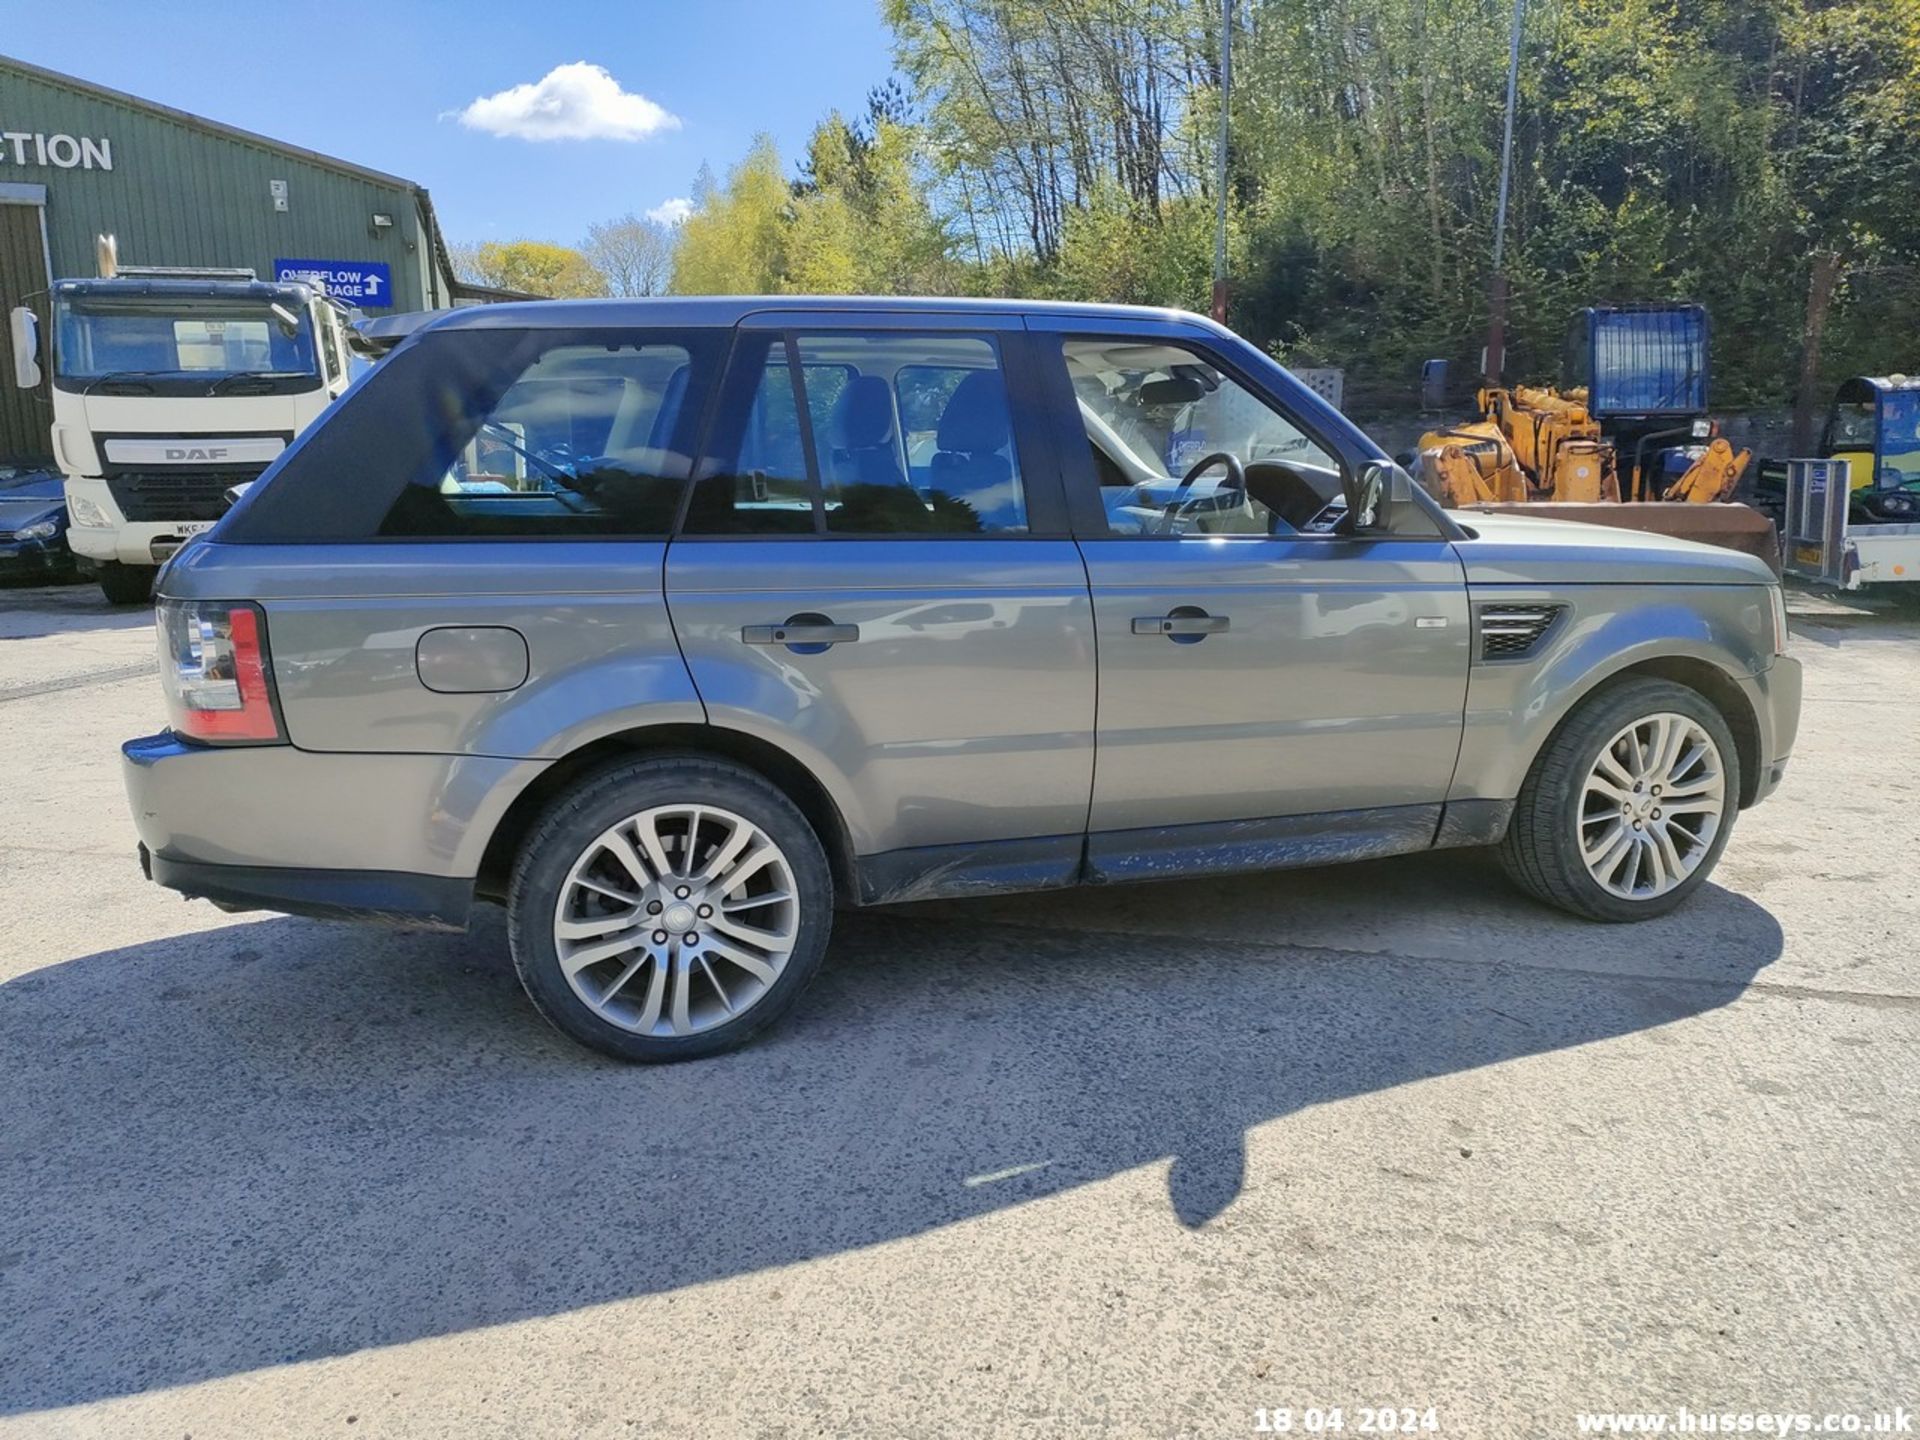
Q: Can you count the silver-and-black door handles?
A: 2